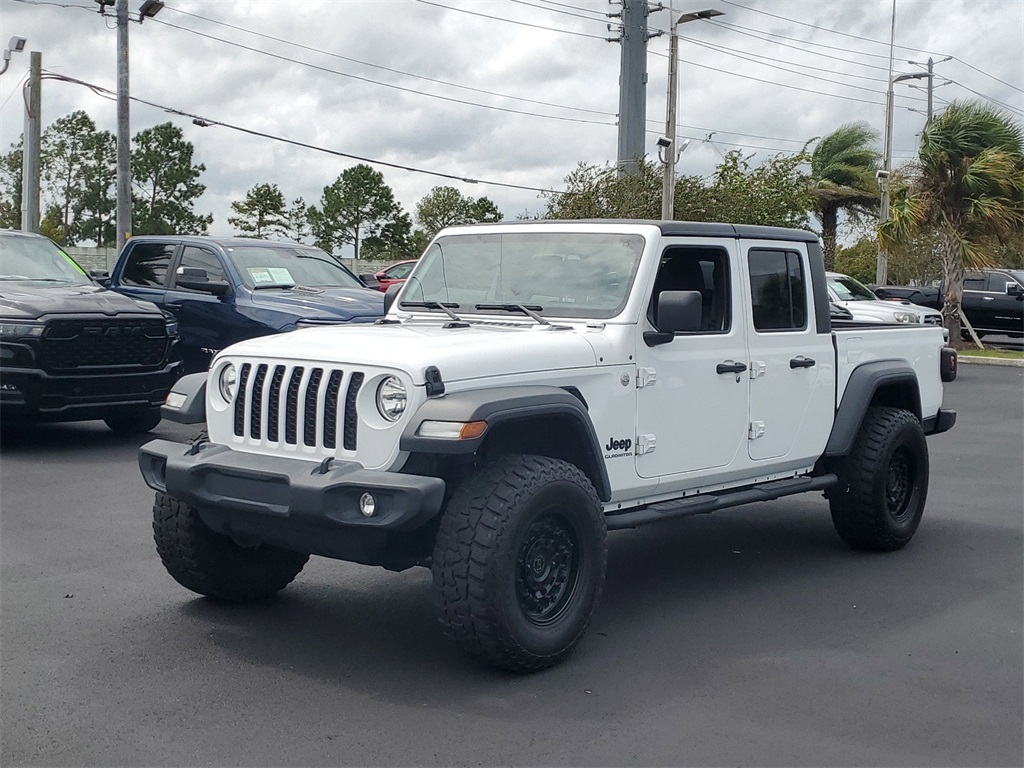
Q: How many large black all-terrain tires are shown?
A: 3